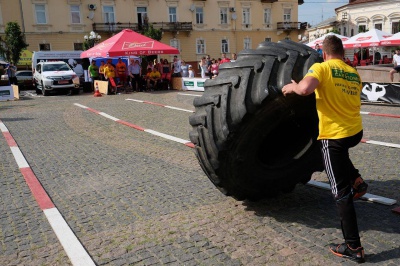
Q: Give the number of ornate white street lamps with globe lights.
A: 1